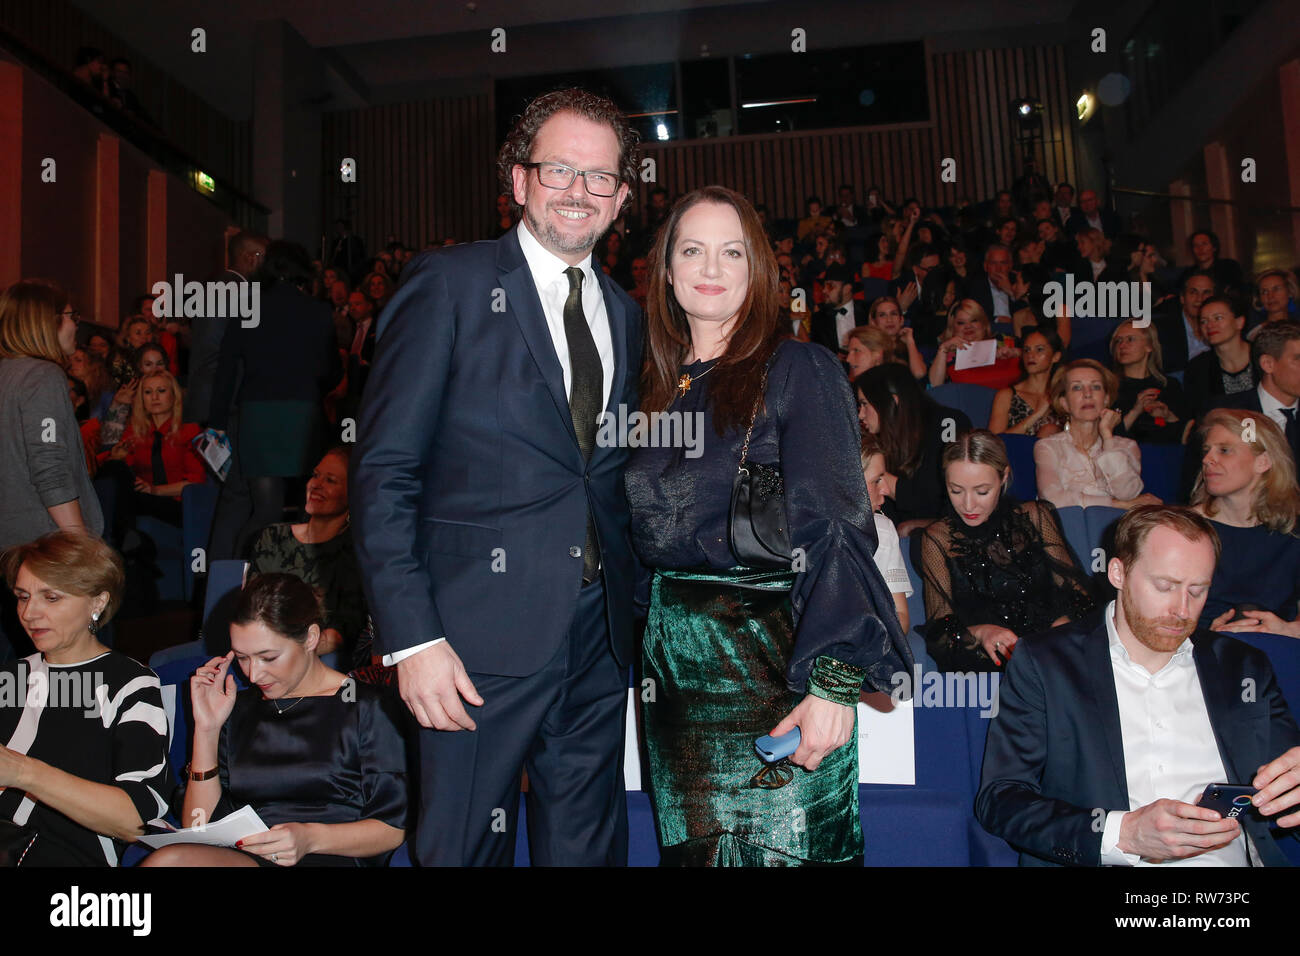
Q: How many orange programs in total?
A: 0